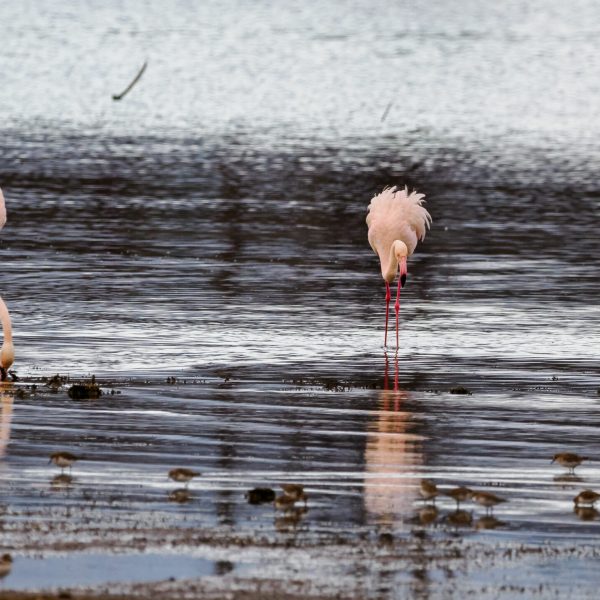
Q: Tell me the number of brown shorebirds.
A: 10